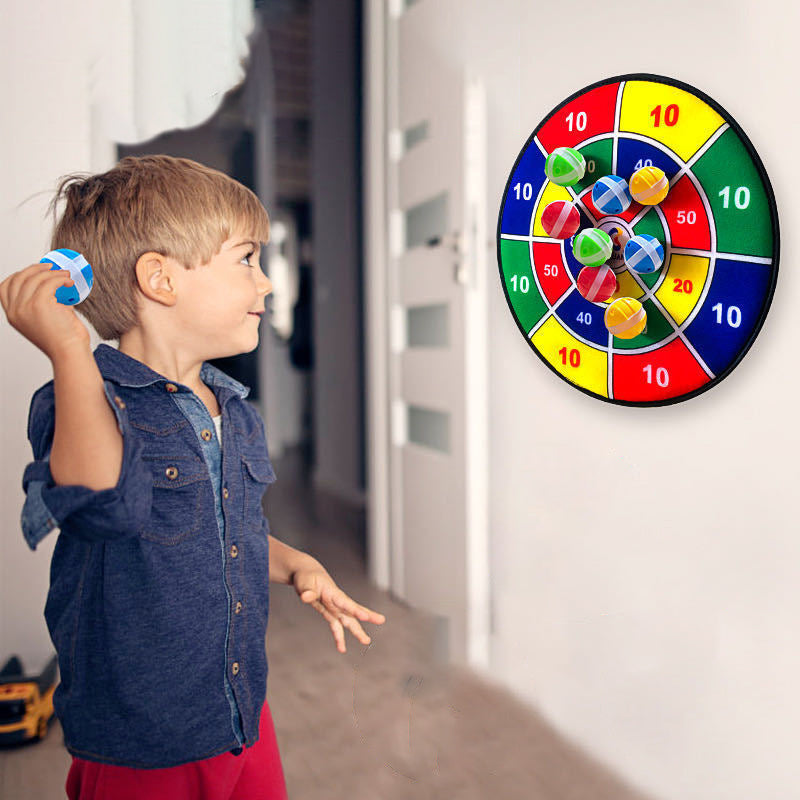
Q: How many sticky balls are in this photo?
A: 9